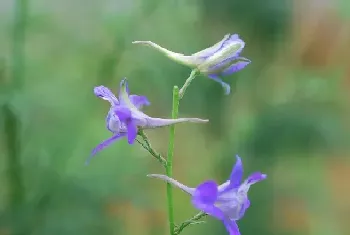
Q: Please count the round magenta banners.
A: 0